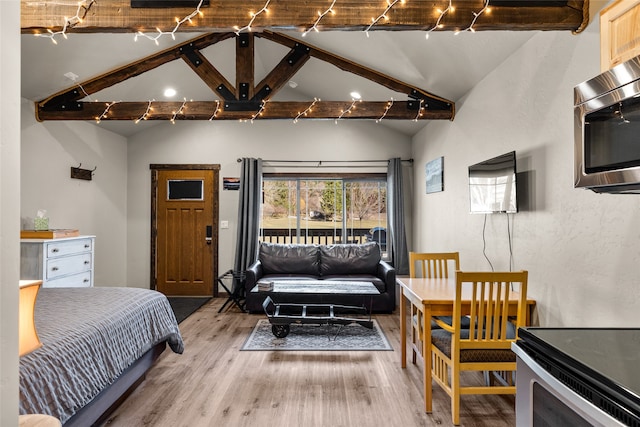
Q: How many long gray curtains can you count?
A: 2